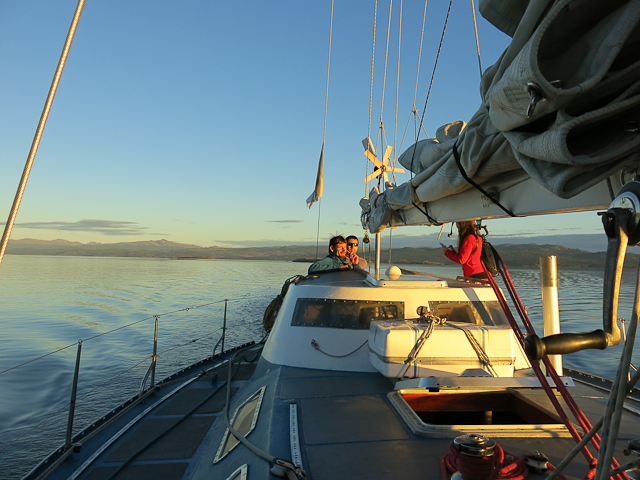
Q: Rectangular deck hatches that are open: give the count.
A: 1